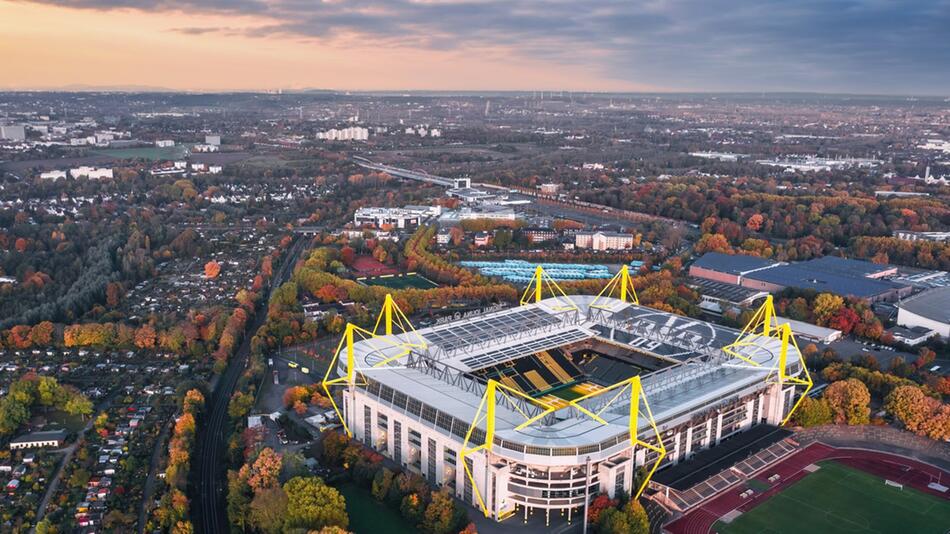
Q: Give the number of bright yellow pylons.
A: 8